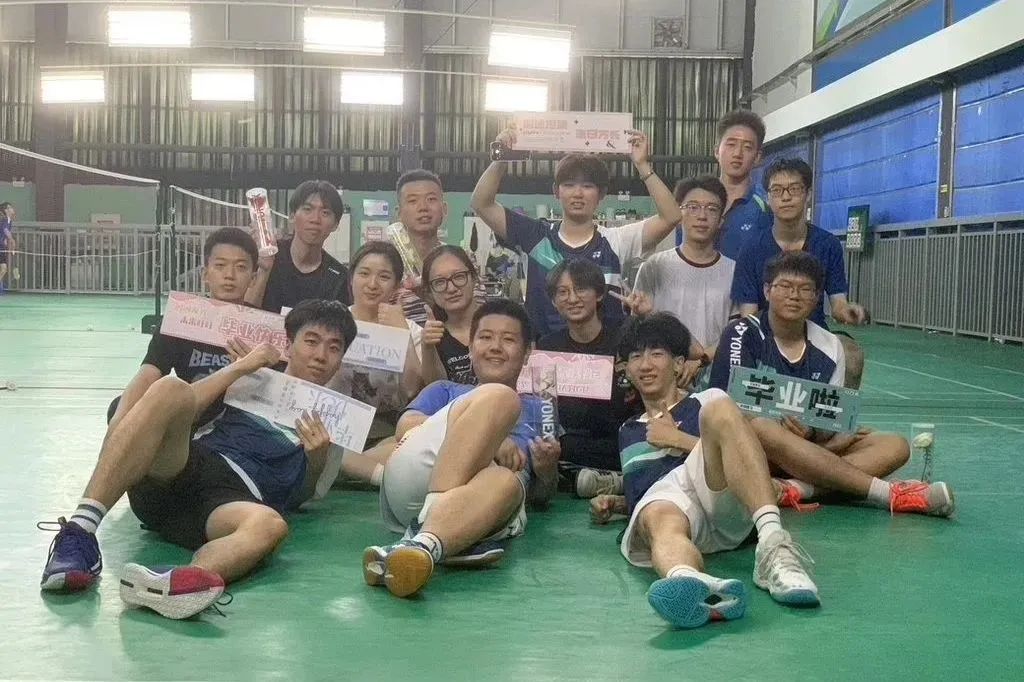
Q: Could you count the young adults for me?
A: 14